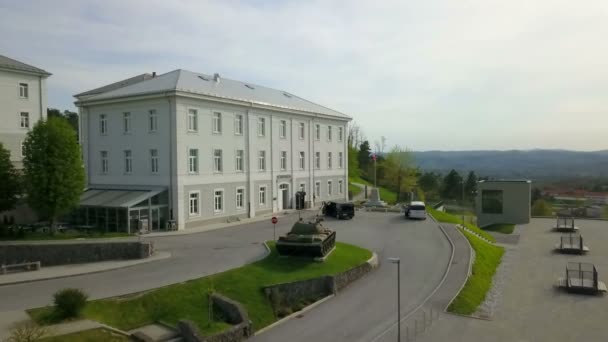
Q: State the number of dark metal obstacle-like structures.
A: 3